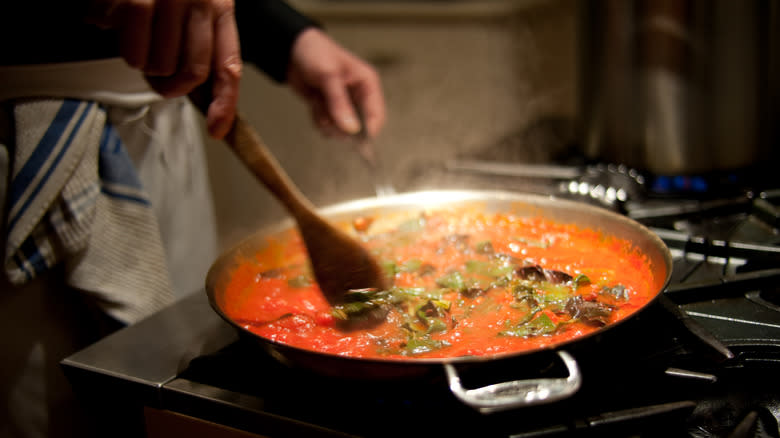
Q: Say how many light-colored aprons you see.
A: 1